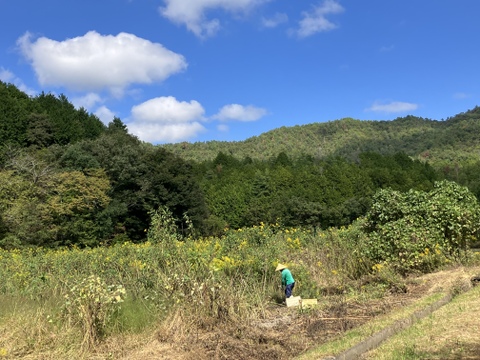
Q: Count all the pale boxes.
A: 2